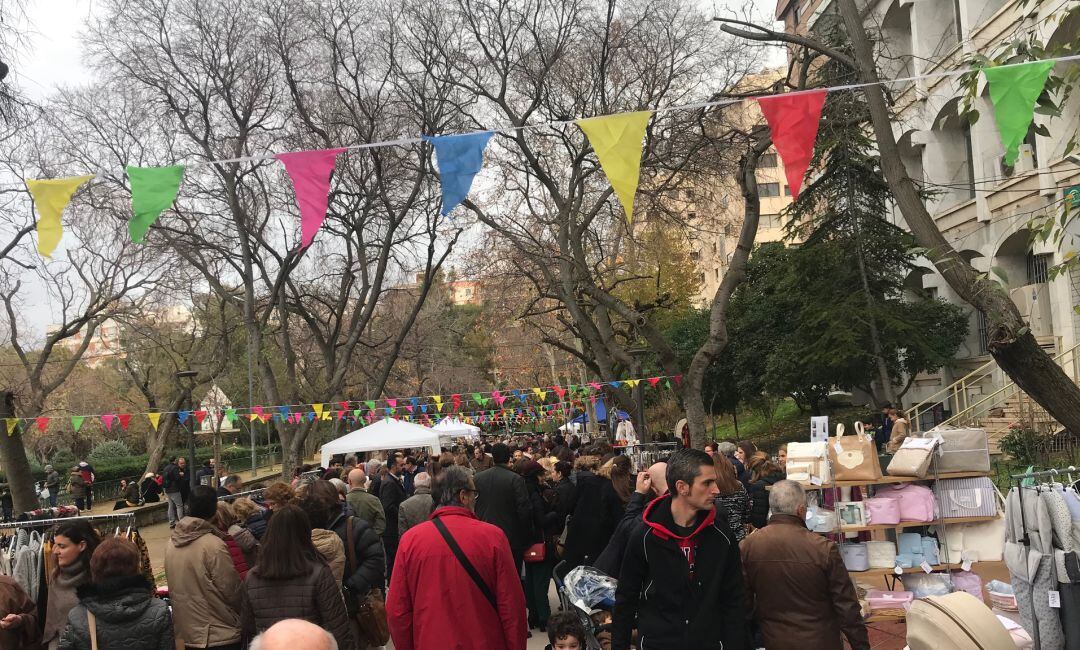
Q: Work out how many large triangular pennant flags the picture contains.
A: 7